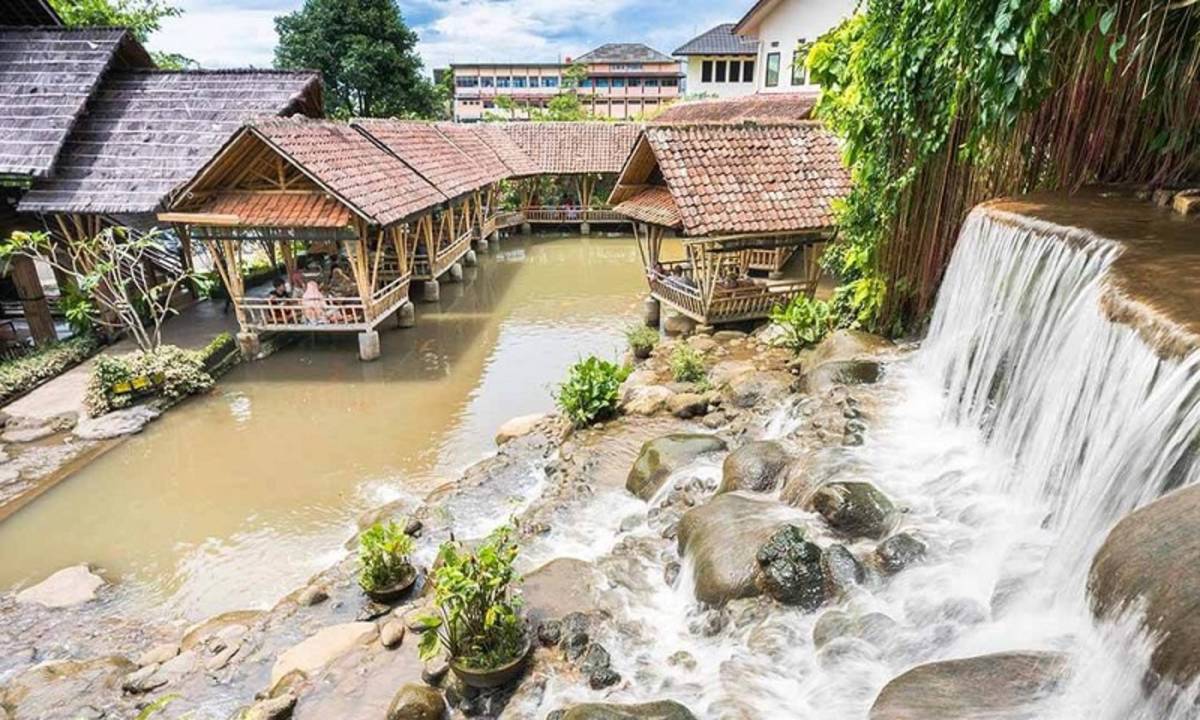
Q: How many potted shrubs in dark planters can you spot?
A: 2